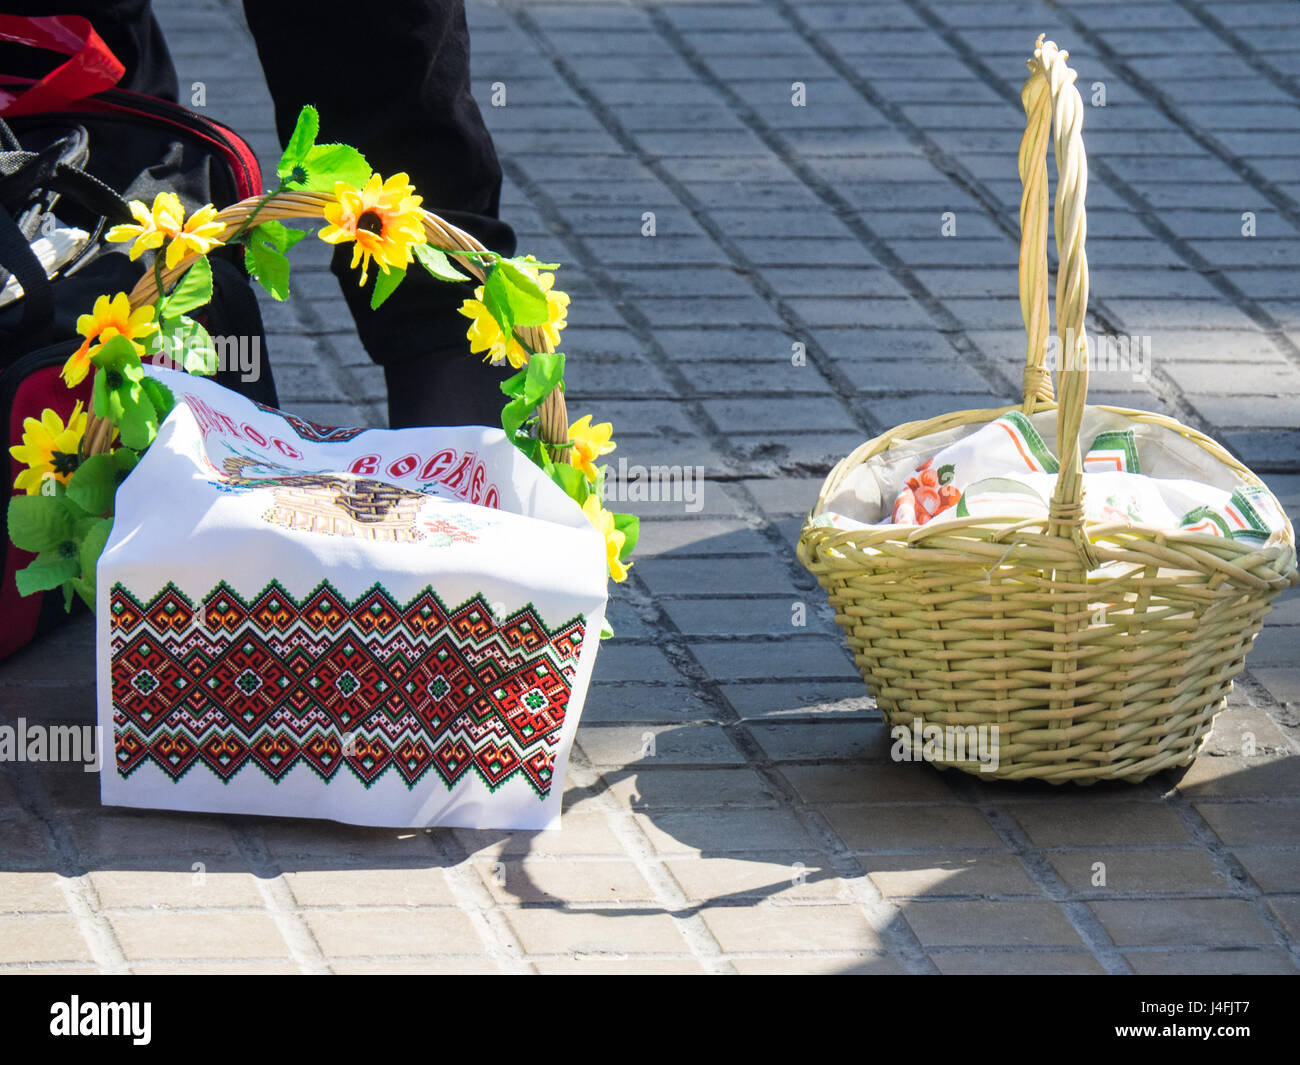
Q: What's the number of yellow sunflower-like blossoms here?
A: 7